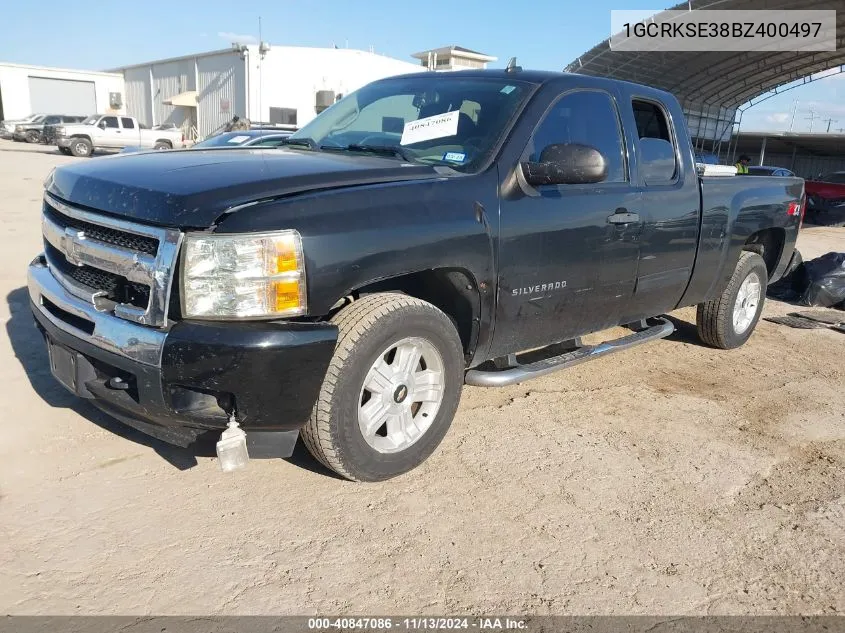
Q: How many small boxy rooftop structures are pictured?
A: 1